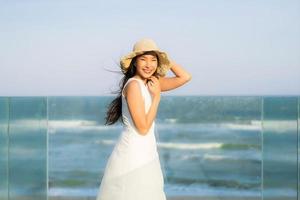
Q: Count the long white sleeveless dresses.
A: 1